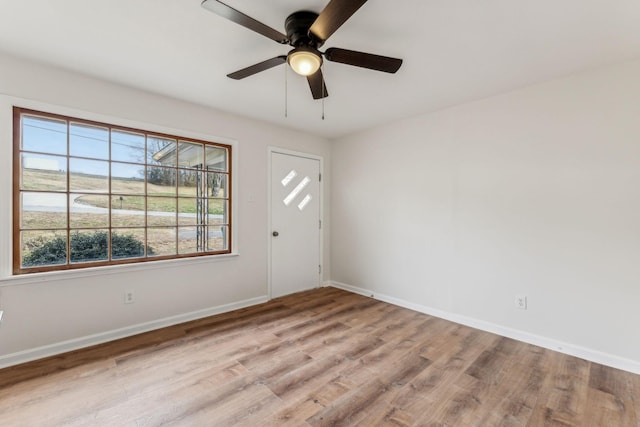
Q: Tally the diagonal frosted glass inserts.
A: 3